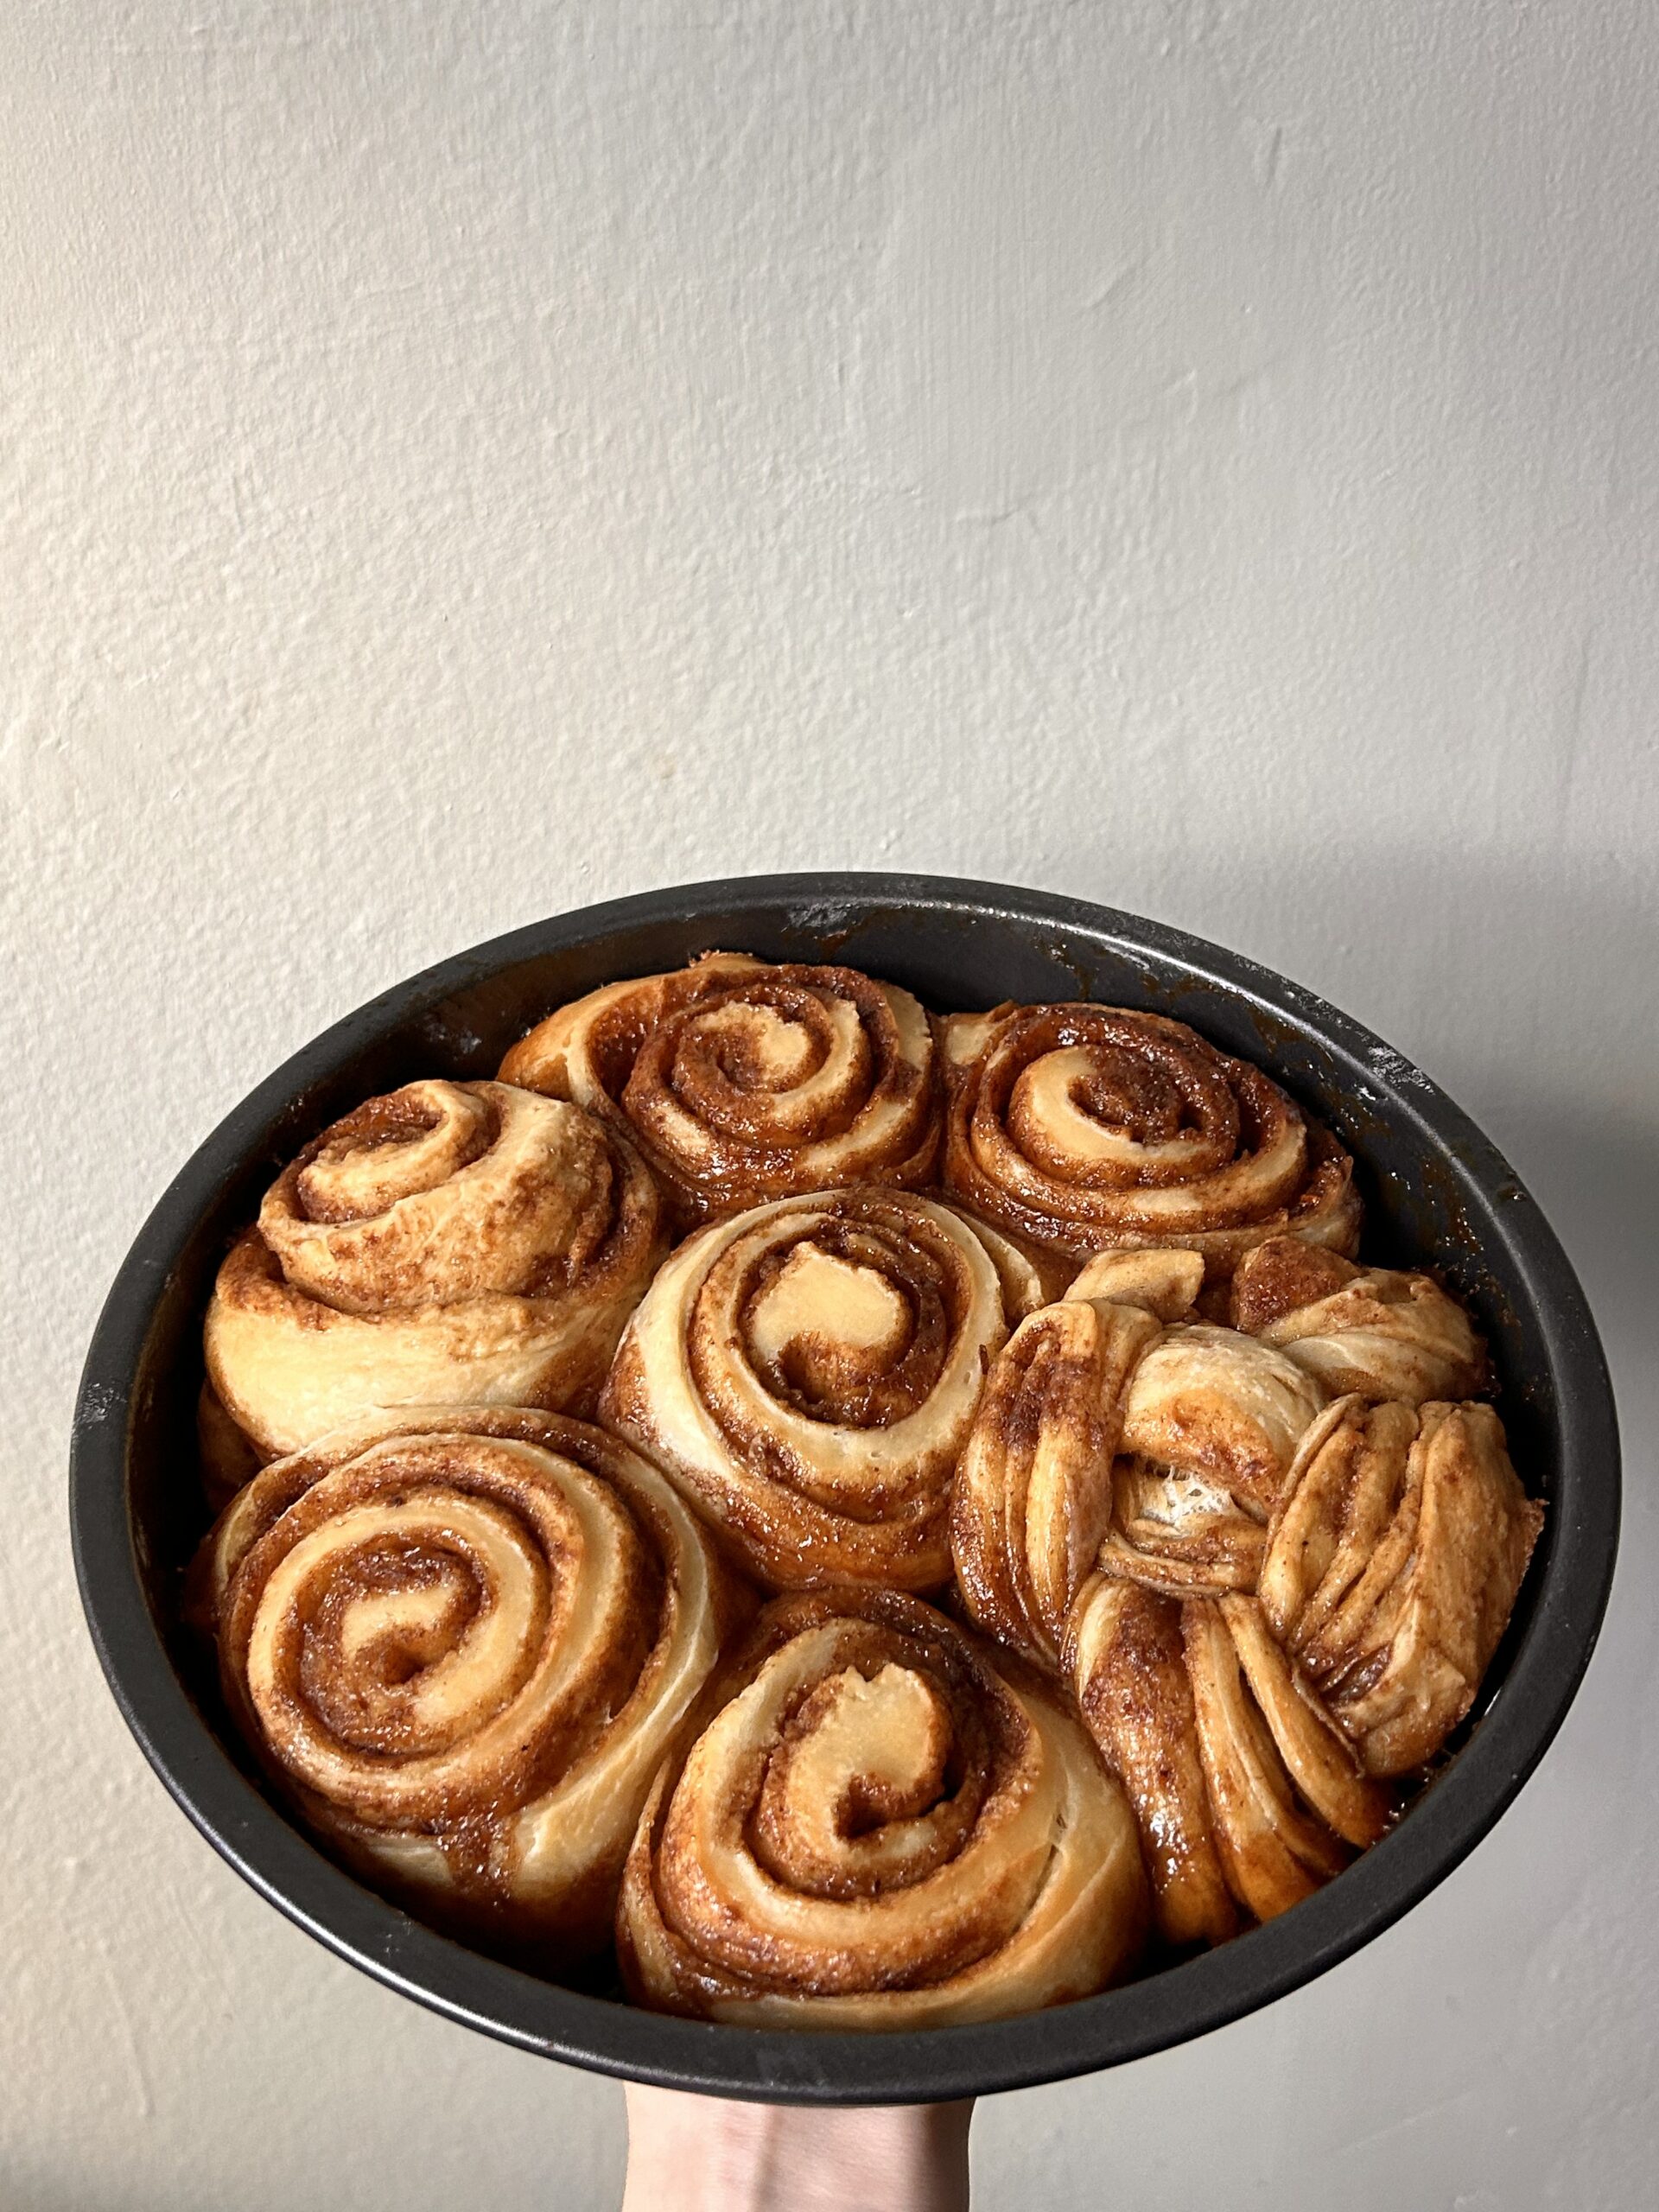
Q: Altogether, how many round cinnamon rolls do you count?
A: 6